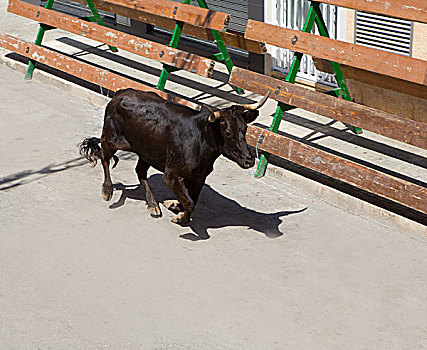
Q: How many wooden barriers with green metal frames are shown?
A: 2